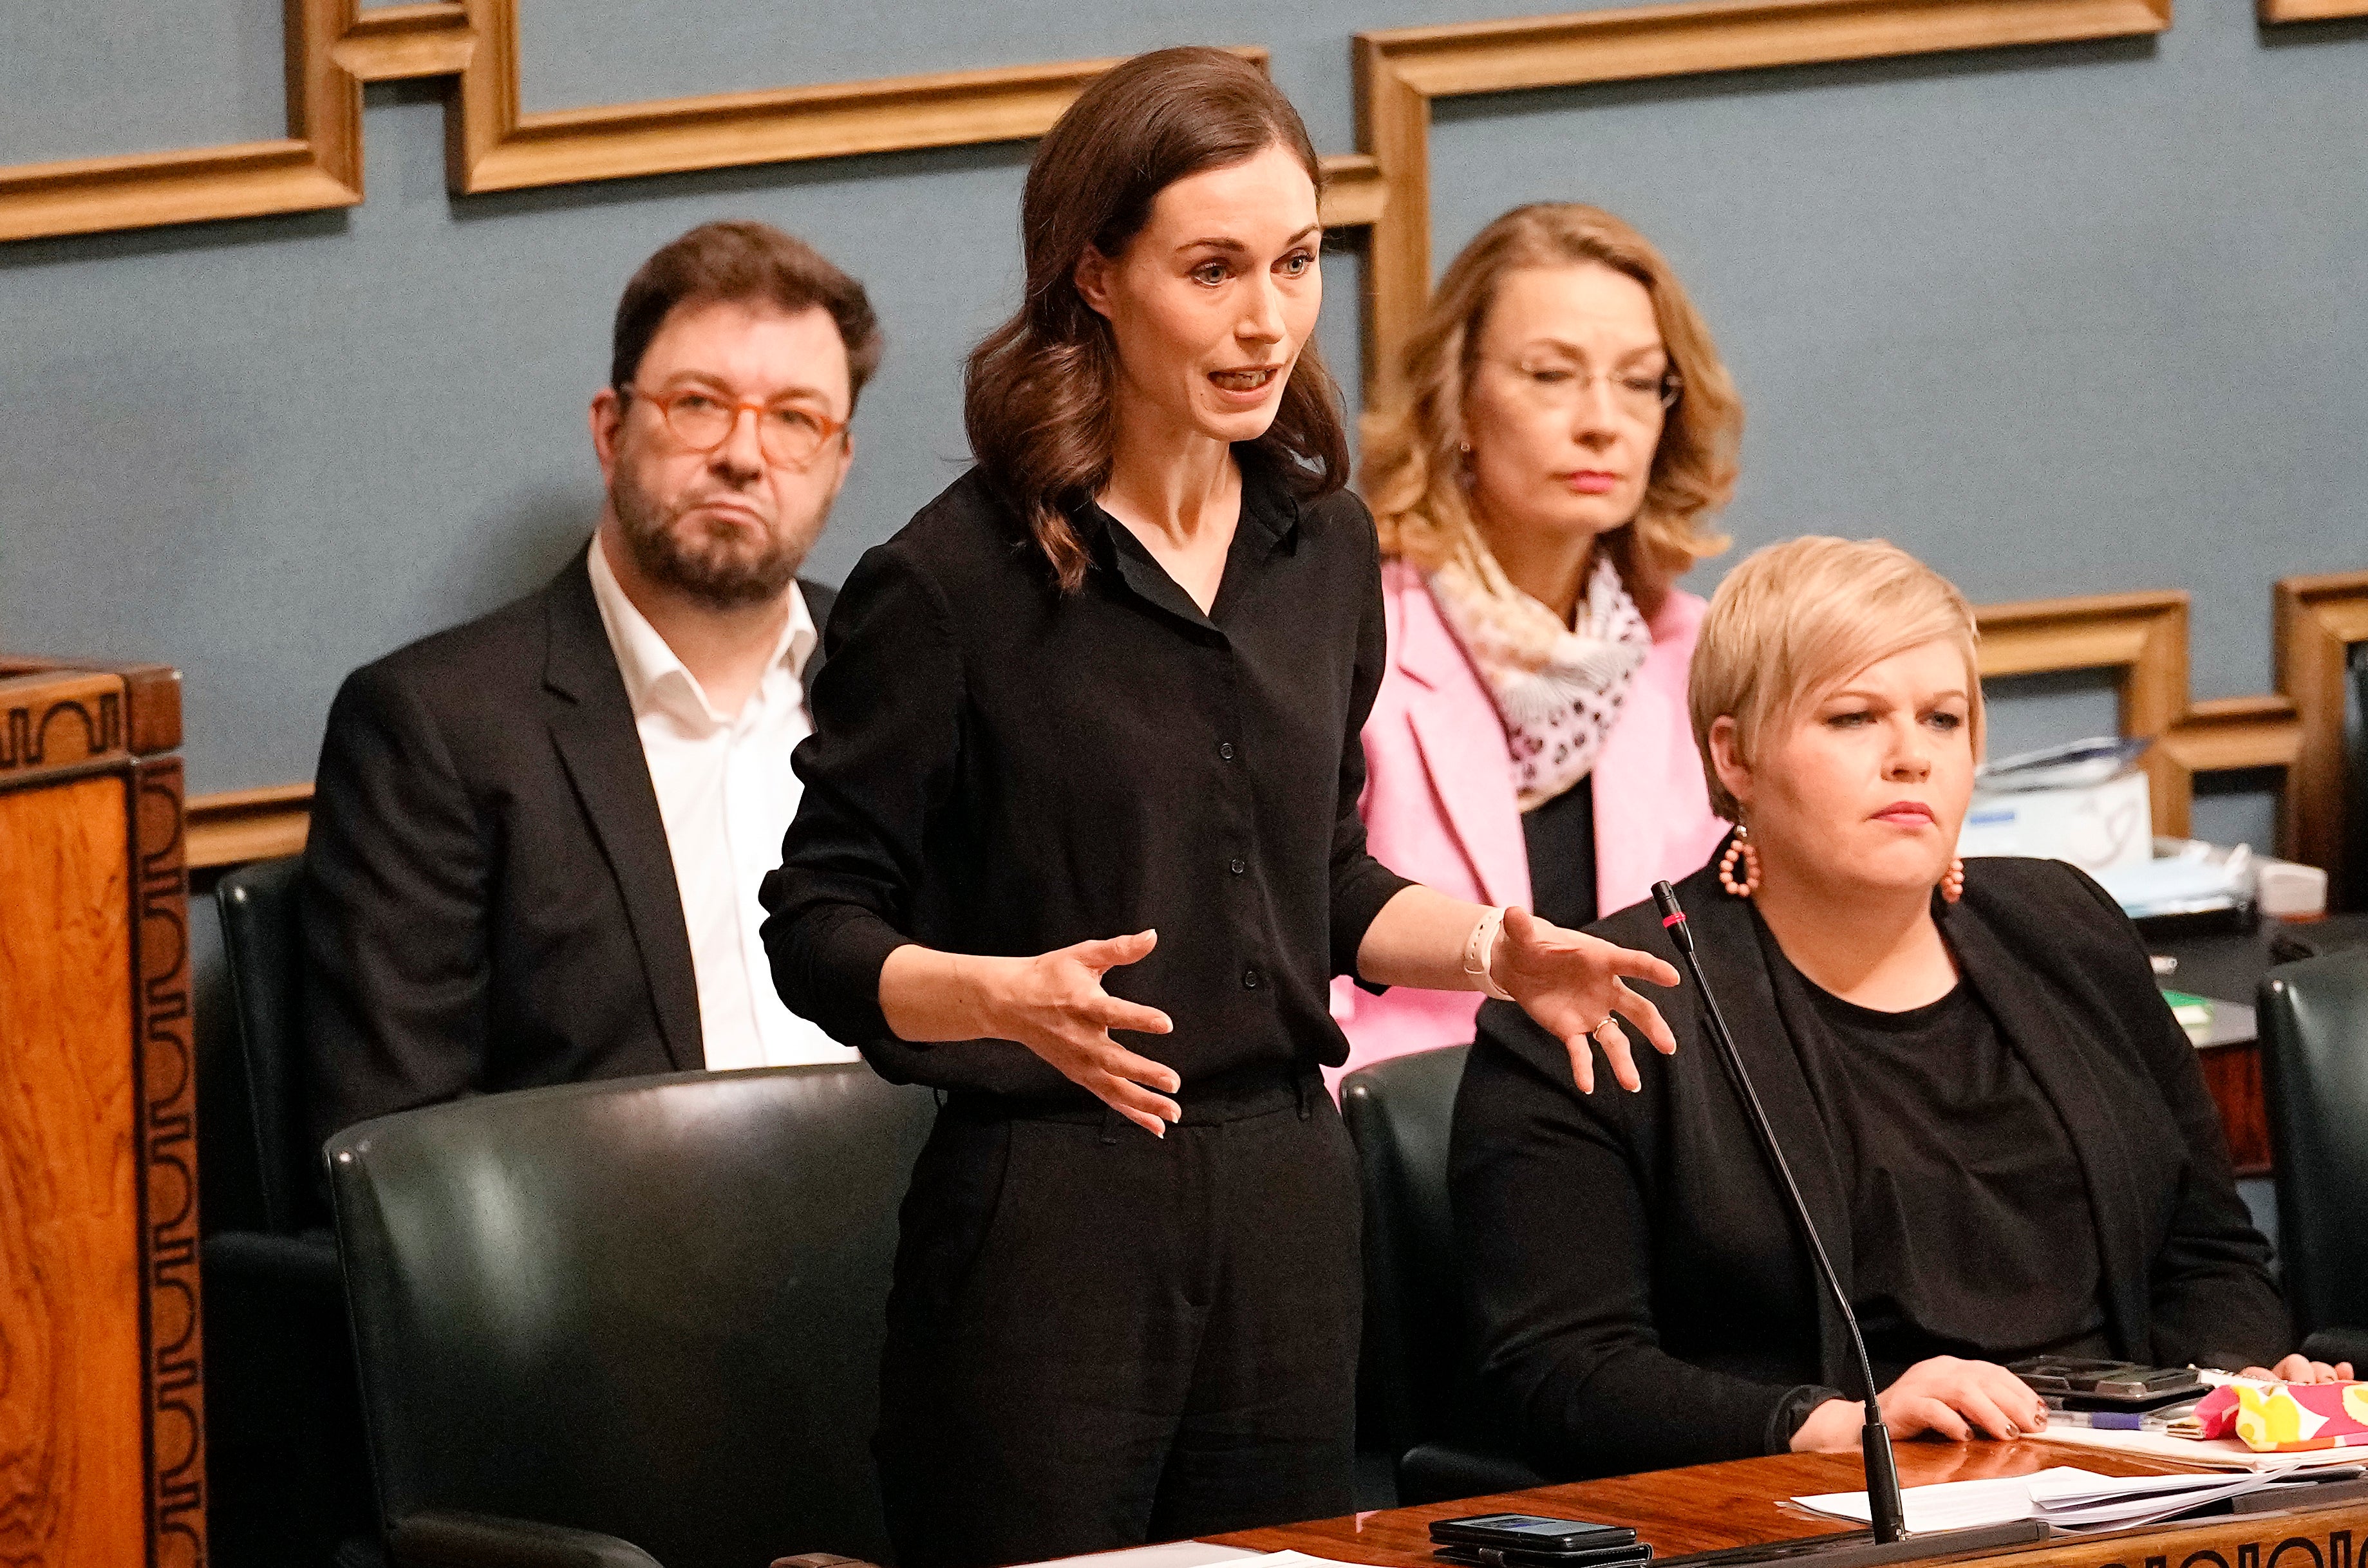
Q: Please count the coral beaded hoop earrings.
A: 2